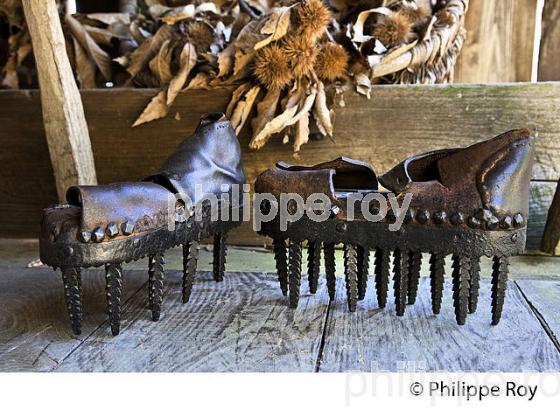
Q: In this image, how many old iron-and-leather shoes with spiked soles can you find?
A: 2